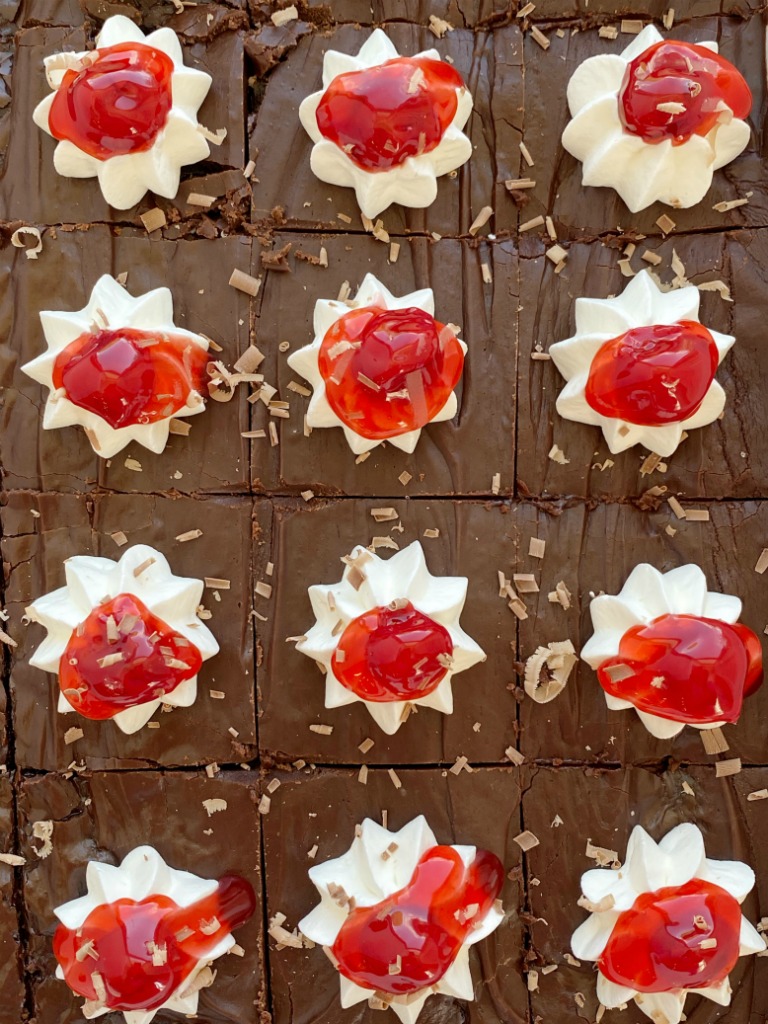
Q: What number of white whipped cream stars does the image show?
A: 12